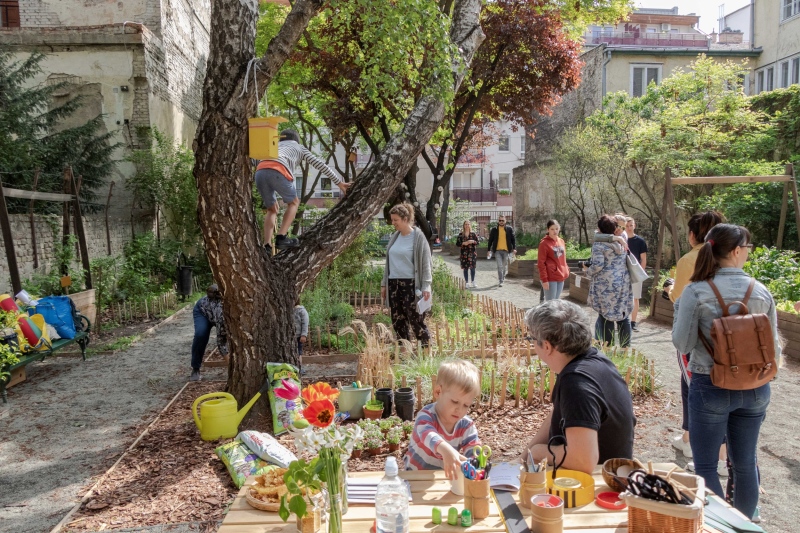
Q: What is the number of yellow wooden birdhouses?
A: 1